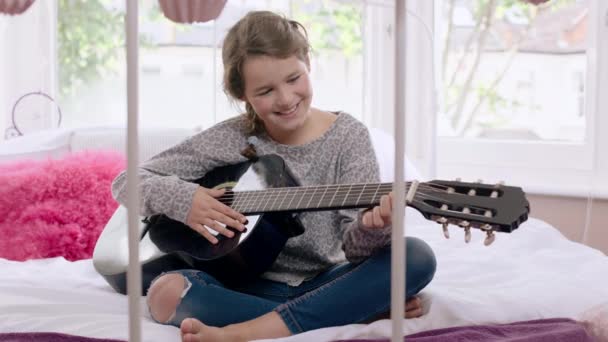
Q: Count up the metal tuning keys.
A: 6